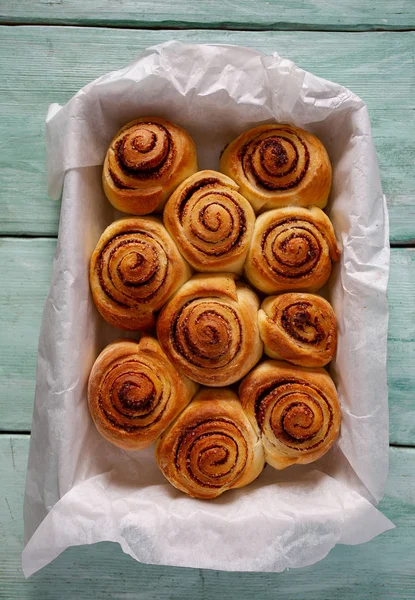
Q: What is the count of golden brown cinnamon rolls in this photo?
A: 10